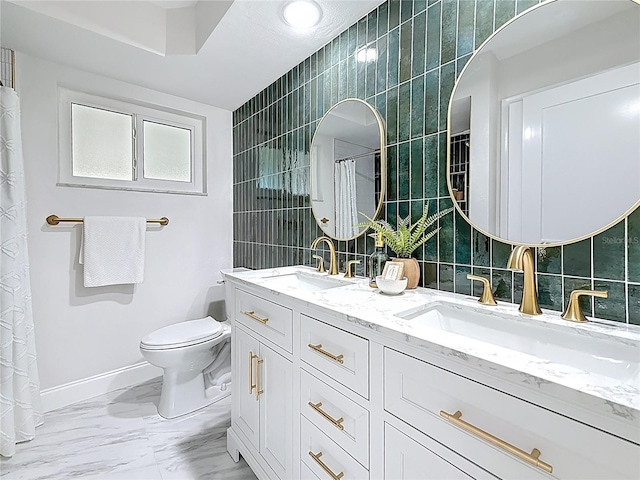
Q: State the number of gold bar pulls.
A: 7